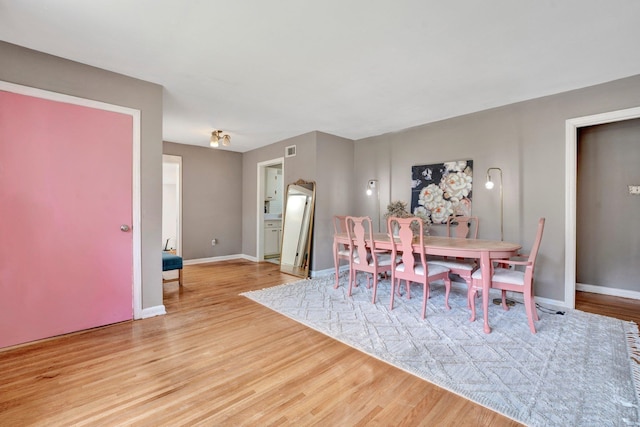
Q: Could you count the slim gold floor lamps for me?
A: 2